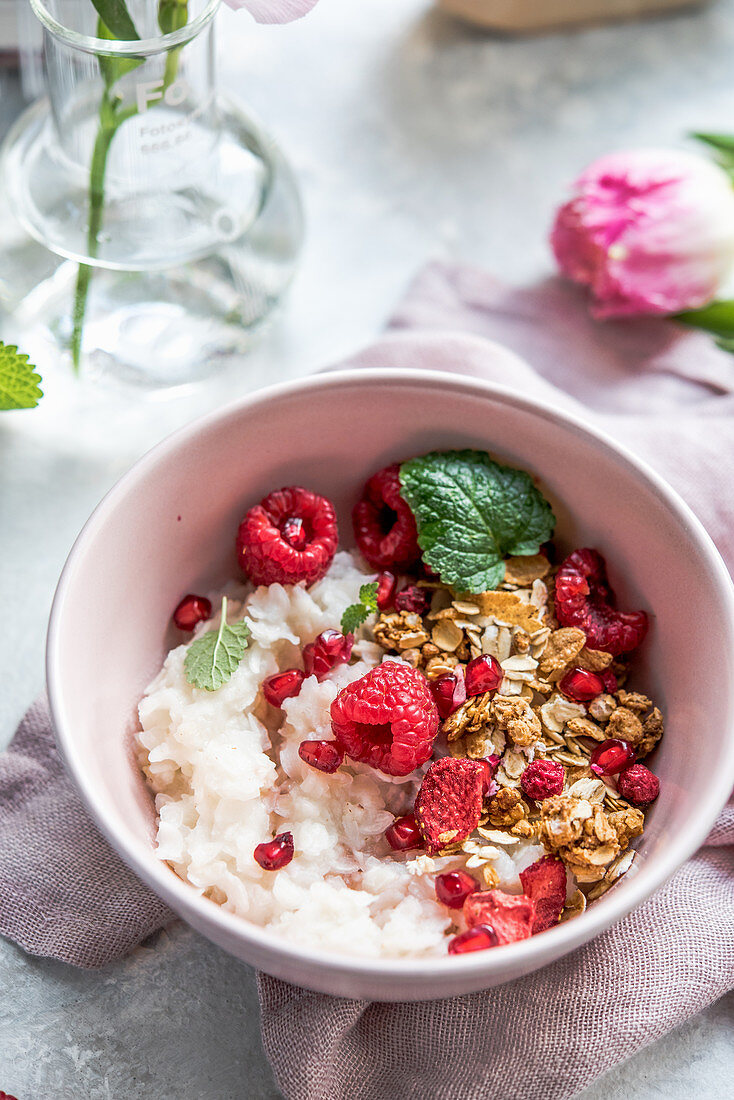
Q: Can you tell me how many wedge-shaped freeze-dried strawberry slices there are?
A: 3